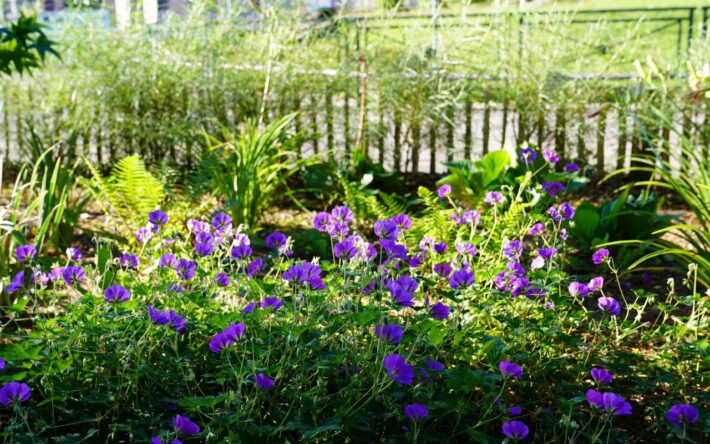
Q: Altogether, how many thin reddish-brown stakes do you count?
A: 1